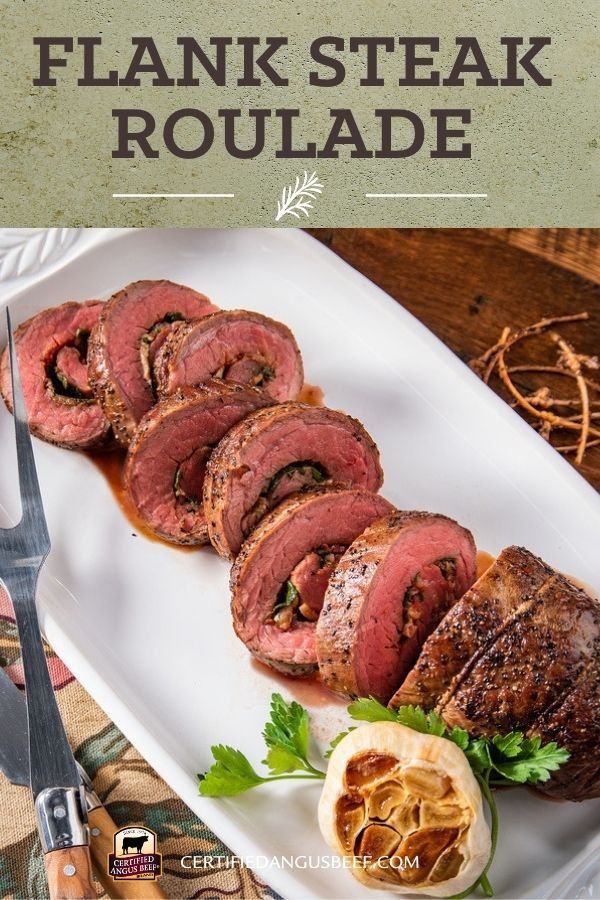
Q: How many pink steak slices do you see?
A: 7